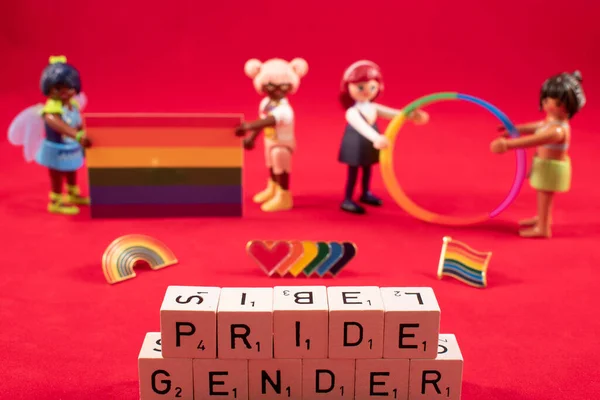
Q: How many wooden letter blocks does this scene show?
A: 11